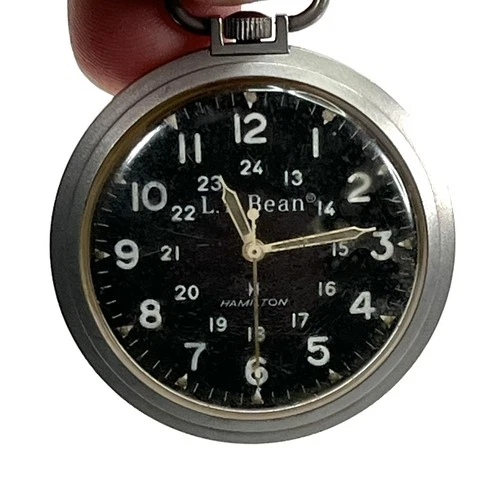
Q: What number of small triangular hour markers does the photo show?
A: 12